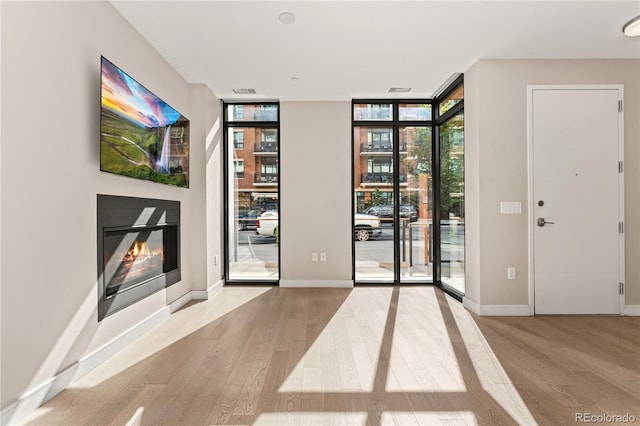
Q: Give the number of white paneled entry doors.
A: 1